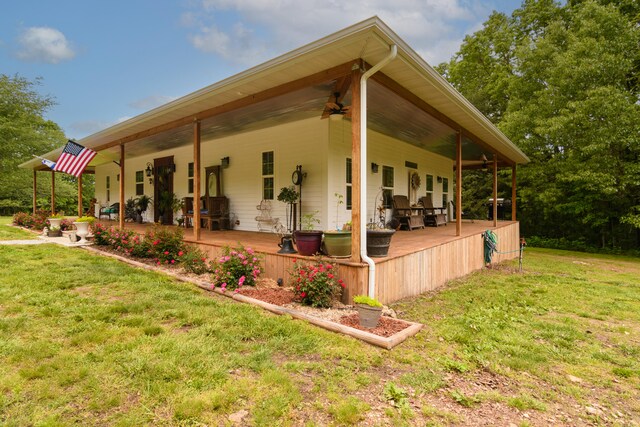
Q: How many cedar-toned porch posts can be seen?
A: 9